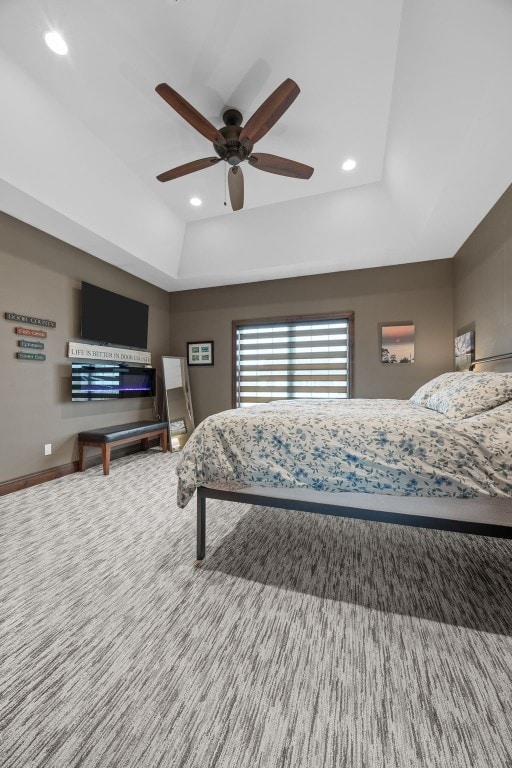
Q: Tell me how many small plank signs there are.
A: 4